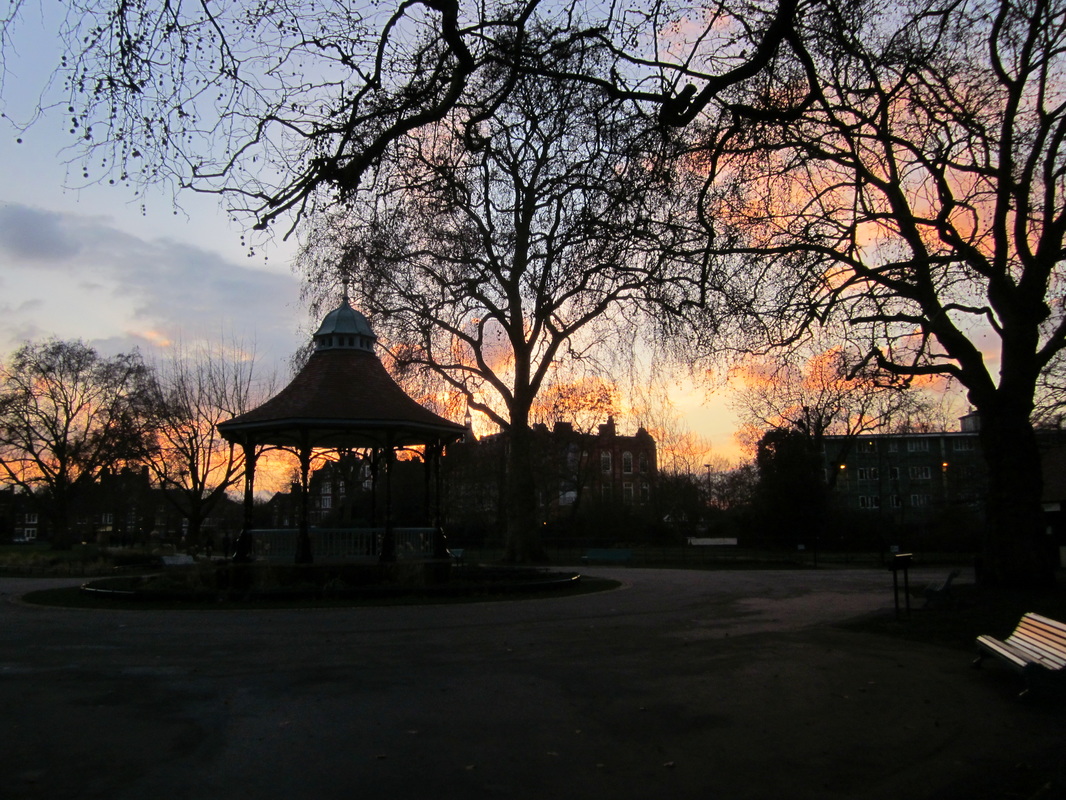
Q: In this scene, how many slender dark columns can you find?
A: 6